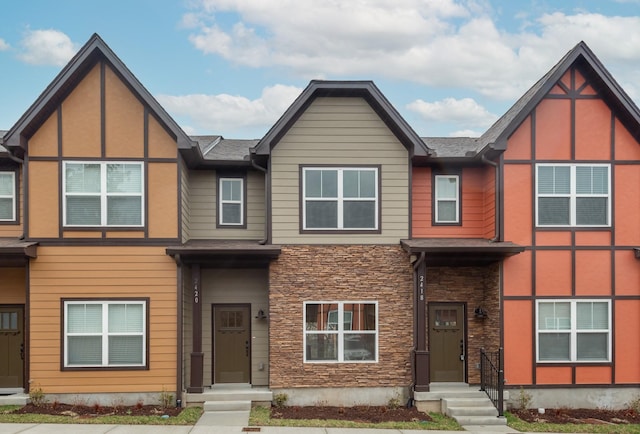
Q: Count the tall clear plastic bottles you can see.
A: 0